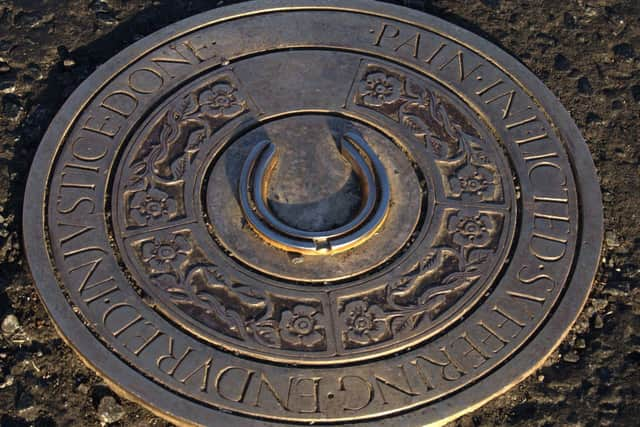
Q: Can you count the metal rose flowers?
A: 8